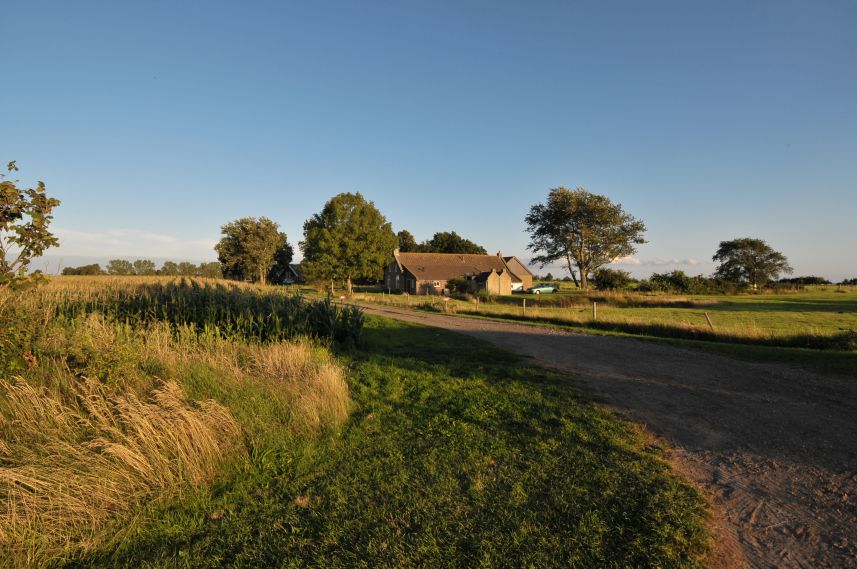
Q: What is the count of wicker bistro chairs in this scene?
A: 0